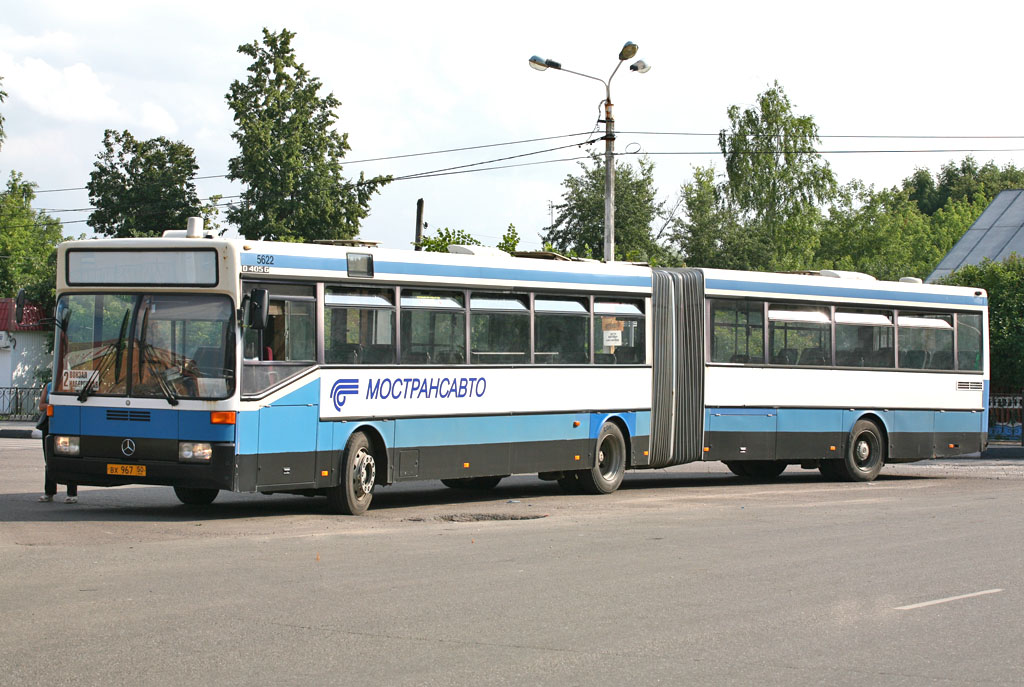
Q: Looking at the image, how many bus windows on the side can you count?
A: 11